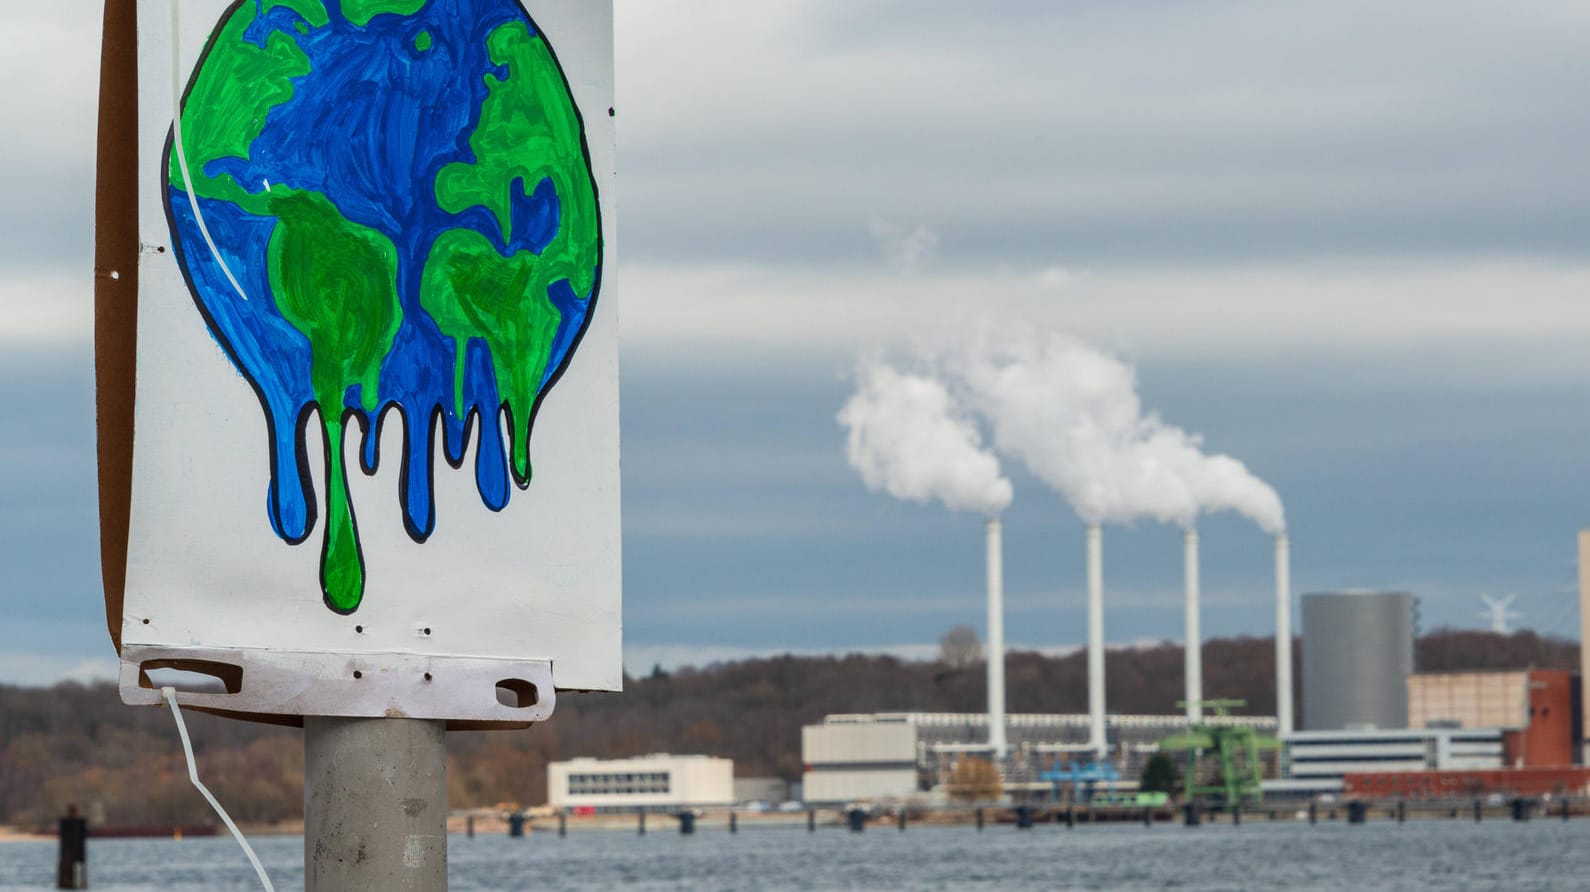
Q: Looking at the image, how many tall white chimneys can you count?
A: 4